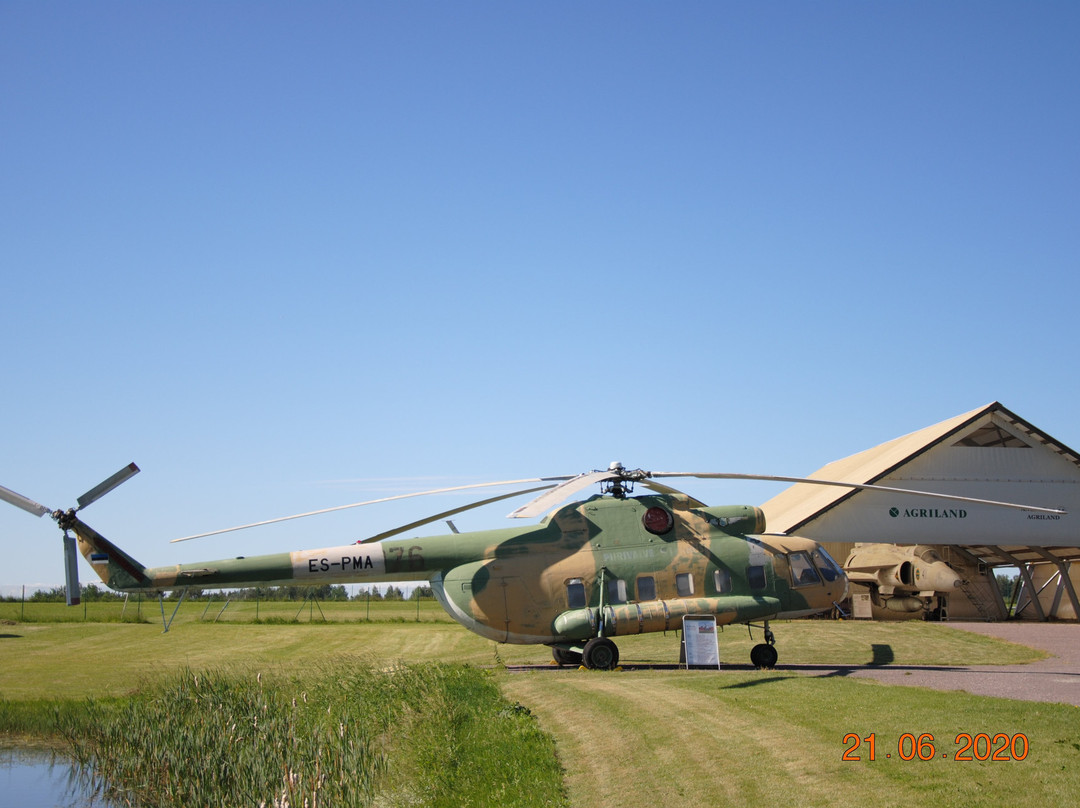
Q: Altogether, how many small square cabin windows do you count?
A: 6